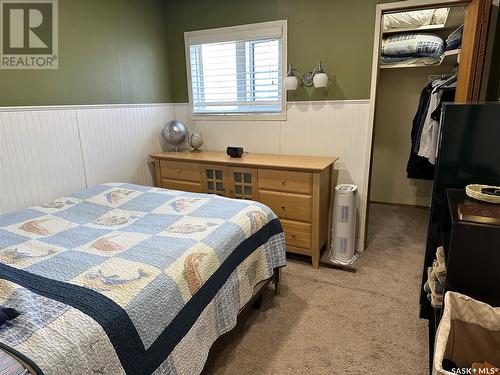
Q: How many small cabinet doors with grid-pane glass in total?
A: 2